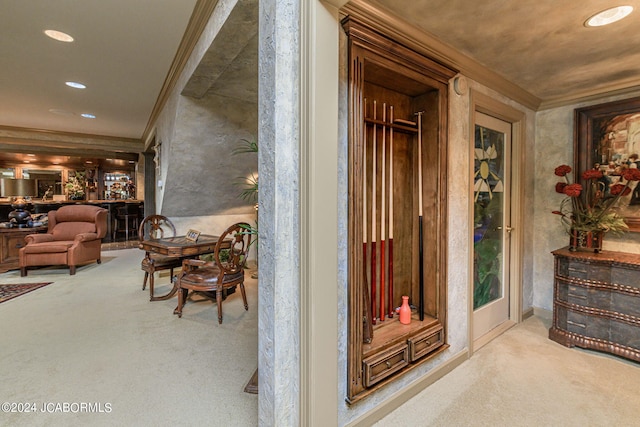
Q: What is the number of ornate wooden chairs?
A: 2